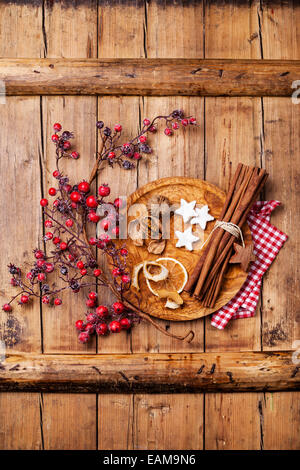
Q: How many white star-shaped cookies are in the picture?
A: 3